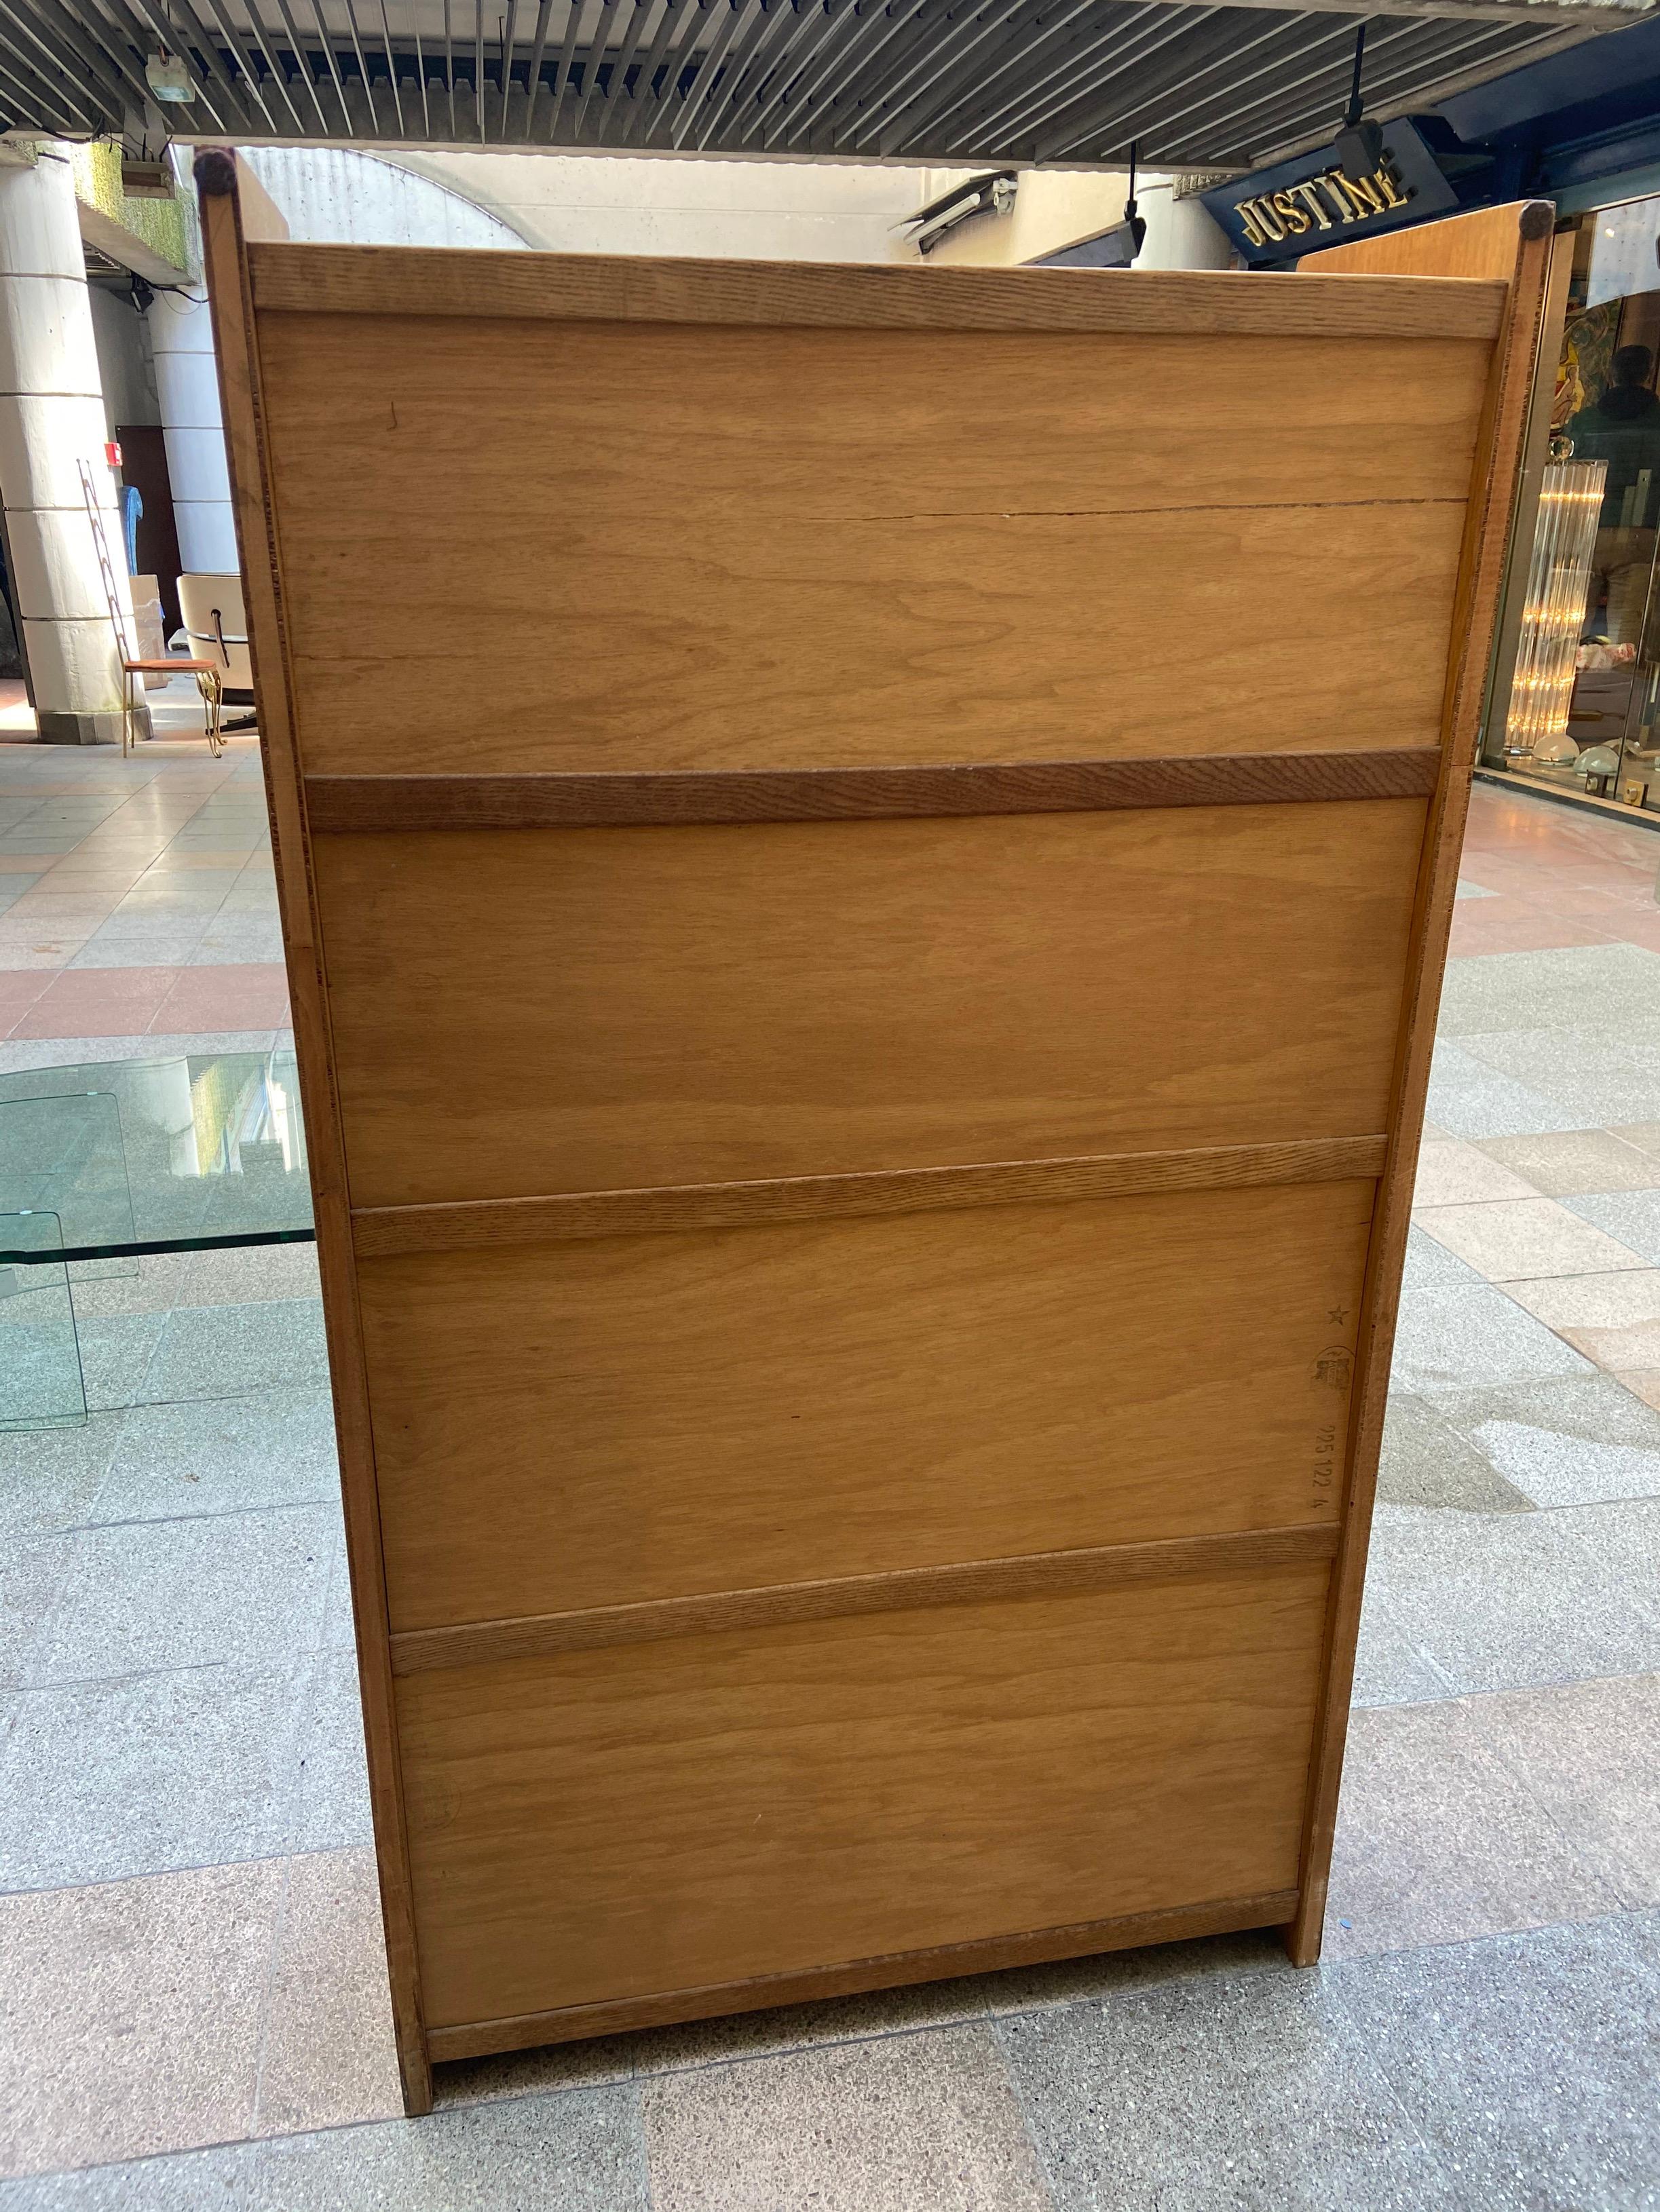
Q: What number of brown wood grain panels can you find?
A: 4